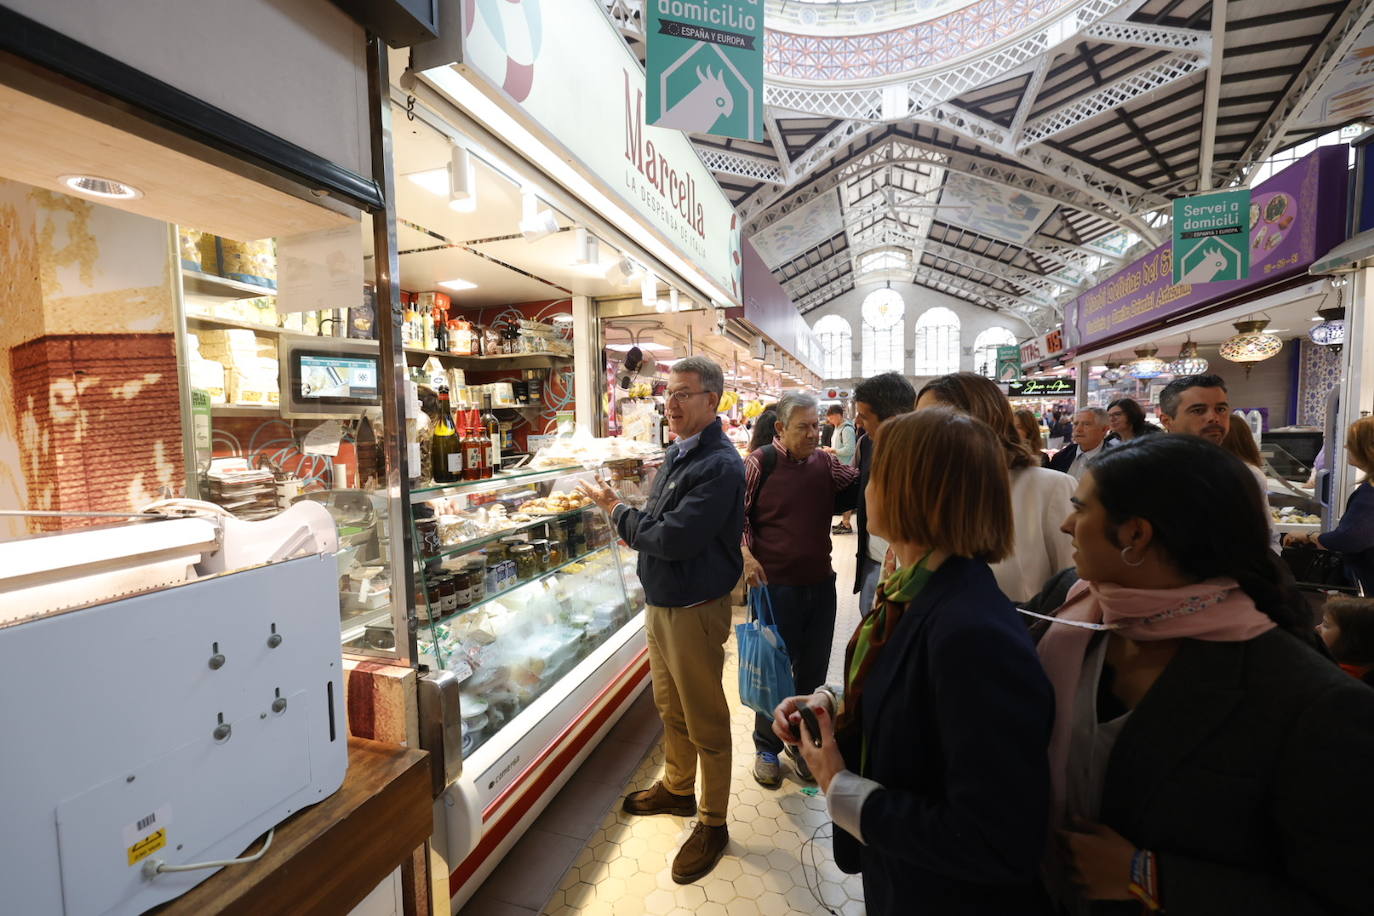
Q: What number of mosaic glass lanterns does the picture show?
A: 5